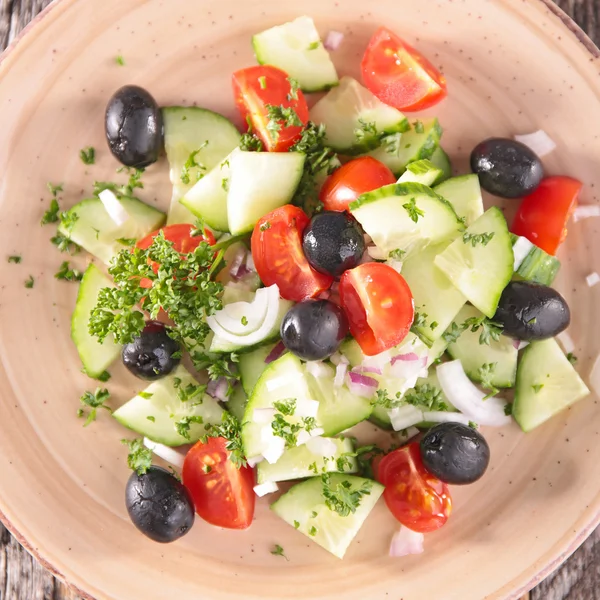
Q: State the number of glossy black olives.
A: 8